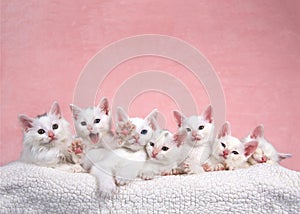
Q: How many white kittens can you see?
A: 7